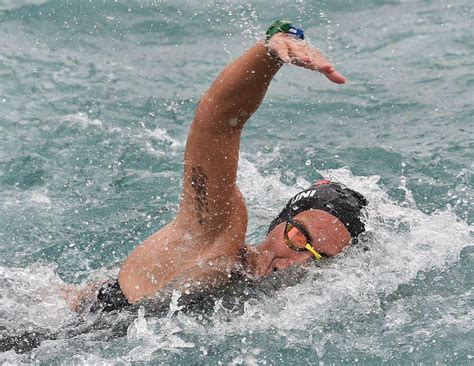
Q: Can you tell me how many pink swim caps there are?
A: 0